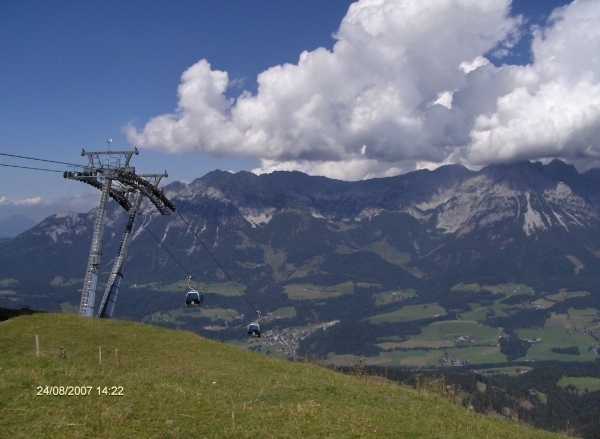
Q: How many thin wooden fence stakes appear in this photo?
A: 3